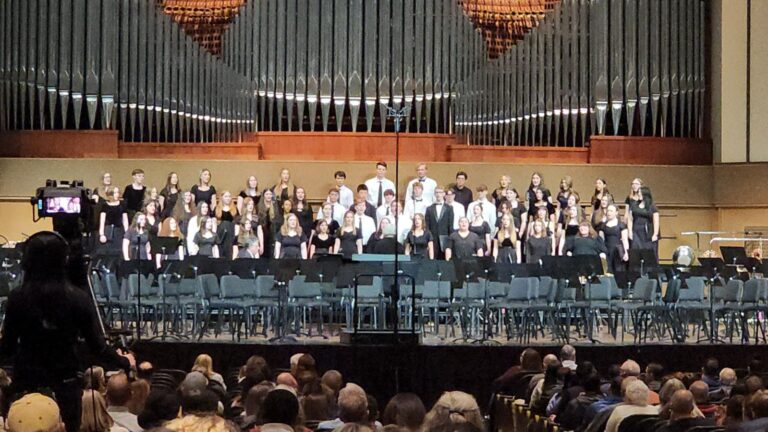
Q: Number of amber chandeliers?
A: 2